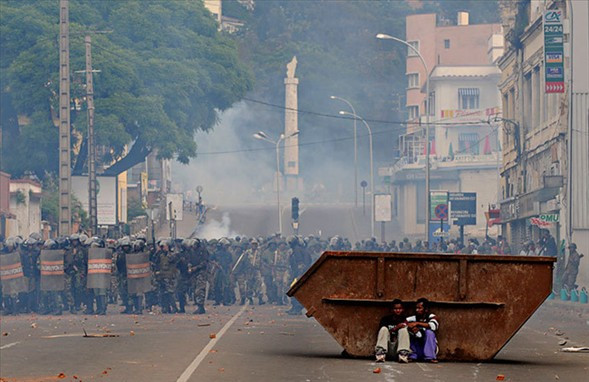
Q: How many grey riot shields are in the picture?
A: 4